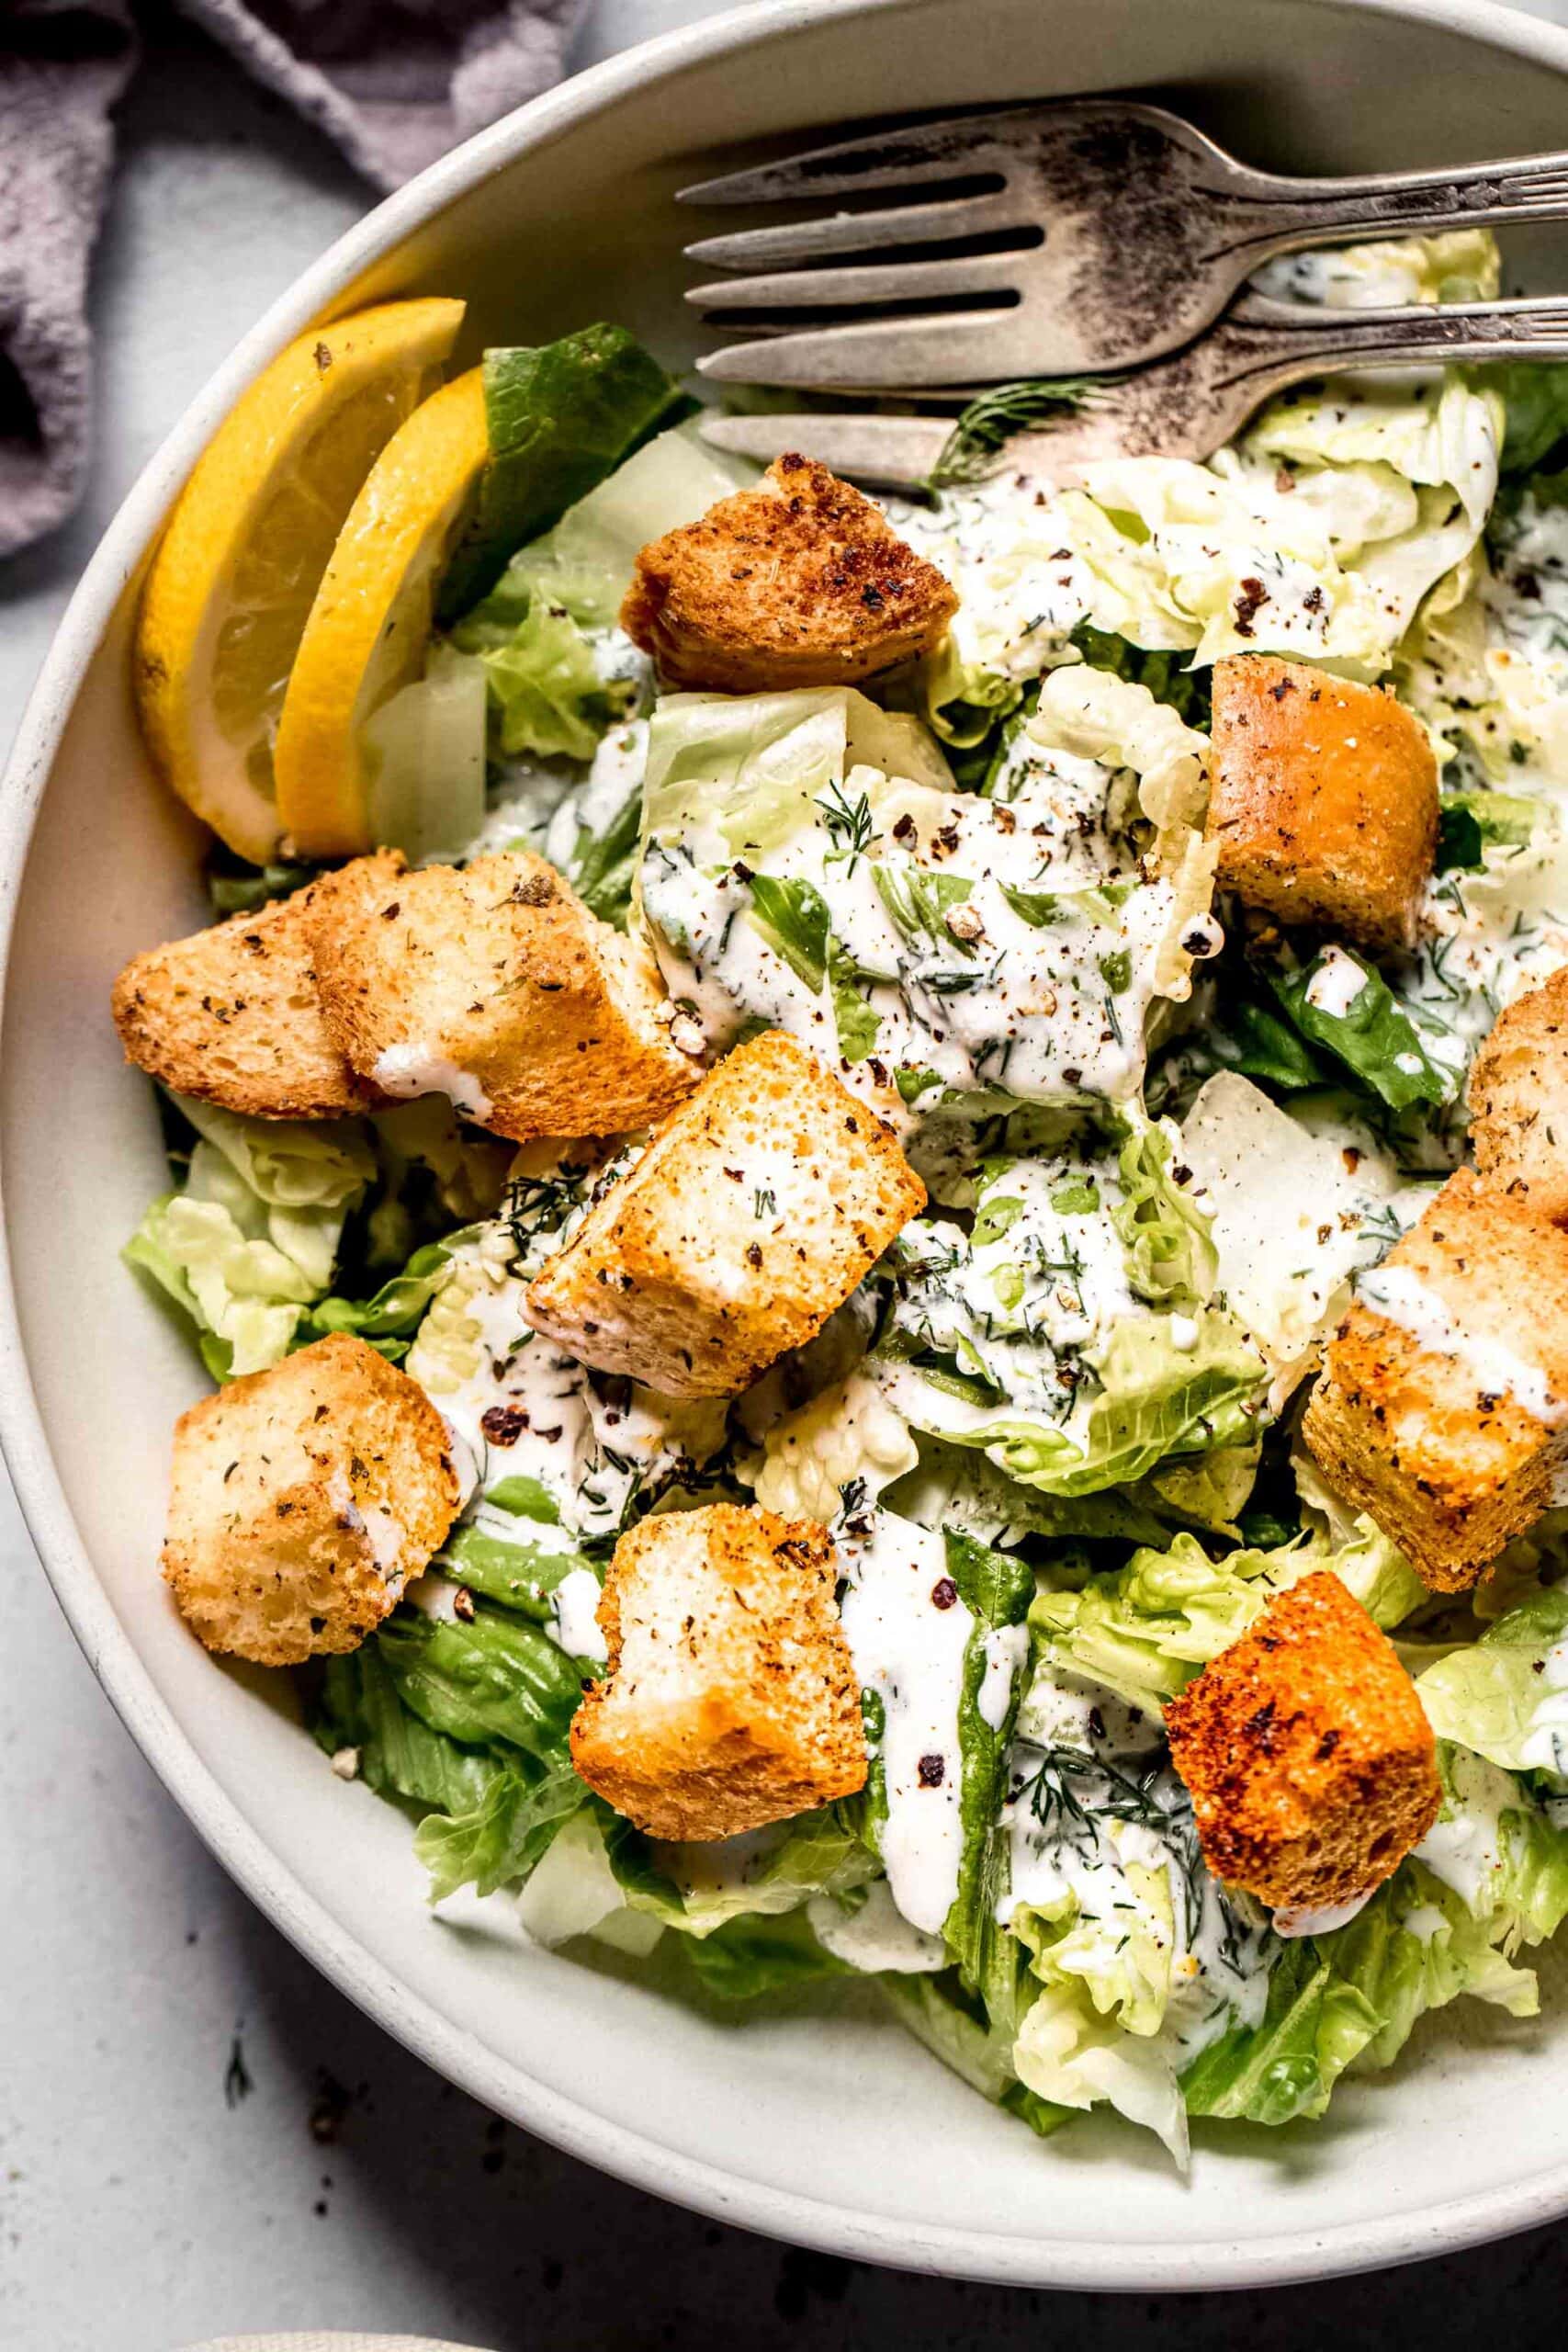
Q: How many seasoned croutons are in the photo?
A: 10